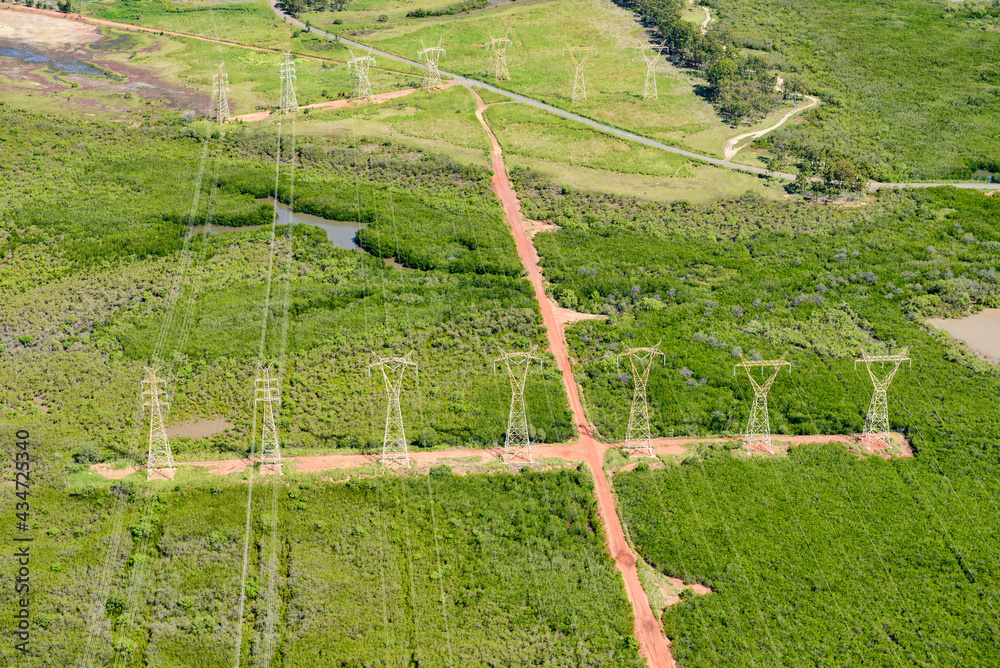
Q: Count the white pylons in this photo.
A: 14